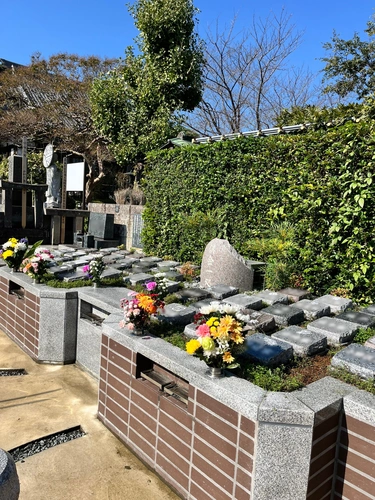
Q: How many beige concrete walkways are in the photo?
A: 1